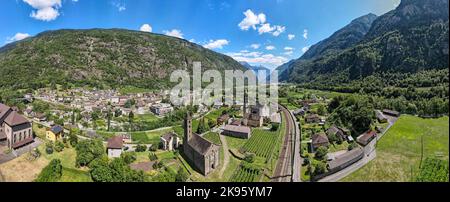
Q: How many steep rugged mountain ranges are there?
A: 2